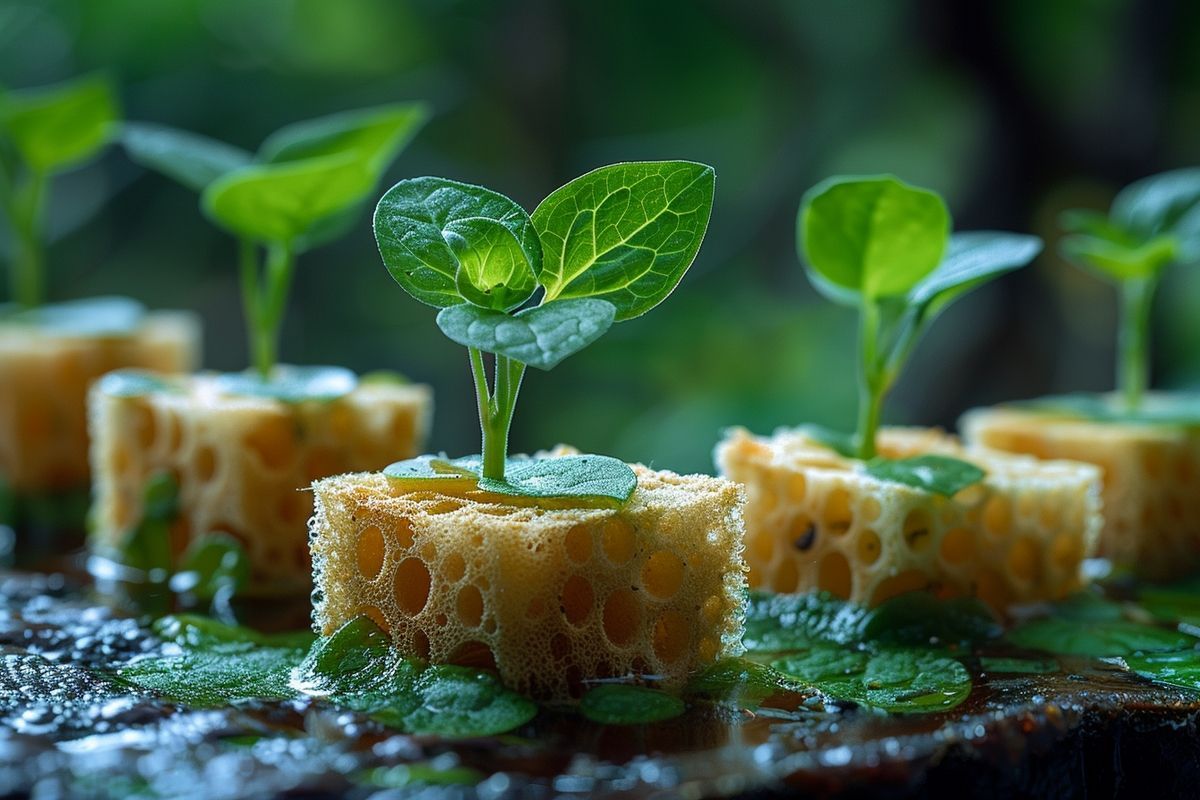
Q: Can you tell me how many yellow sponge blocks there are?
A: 5